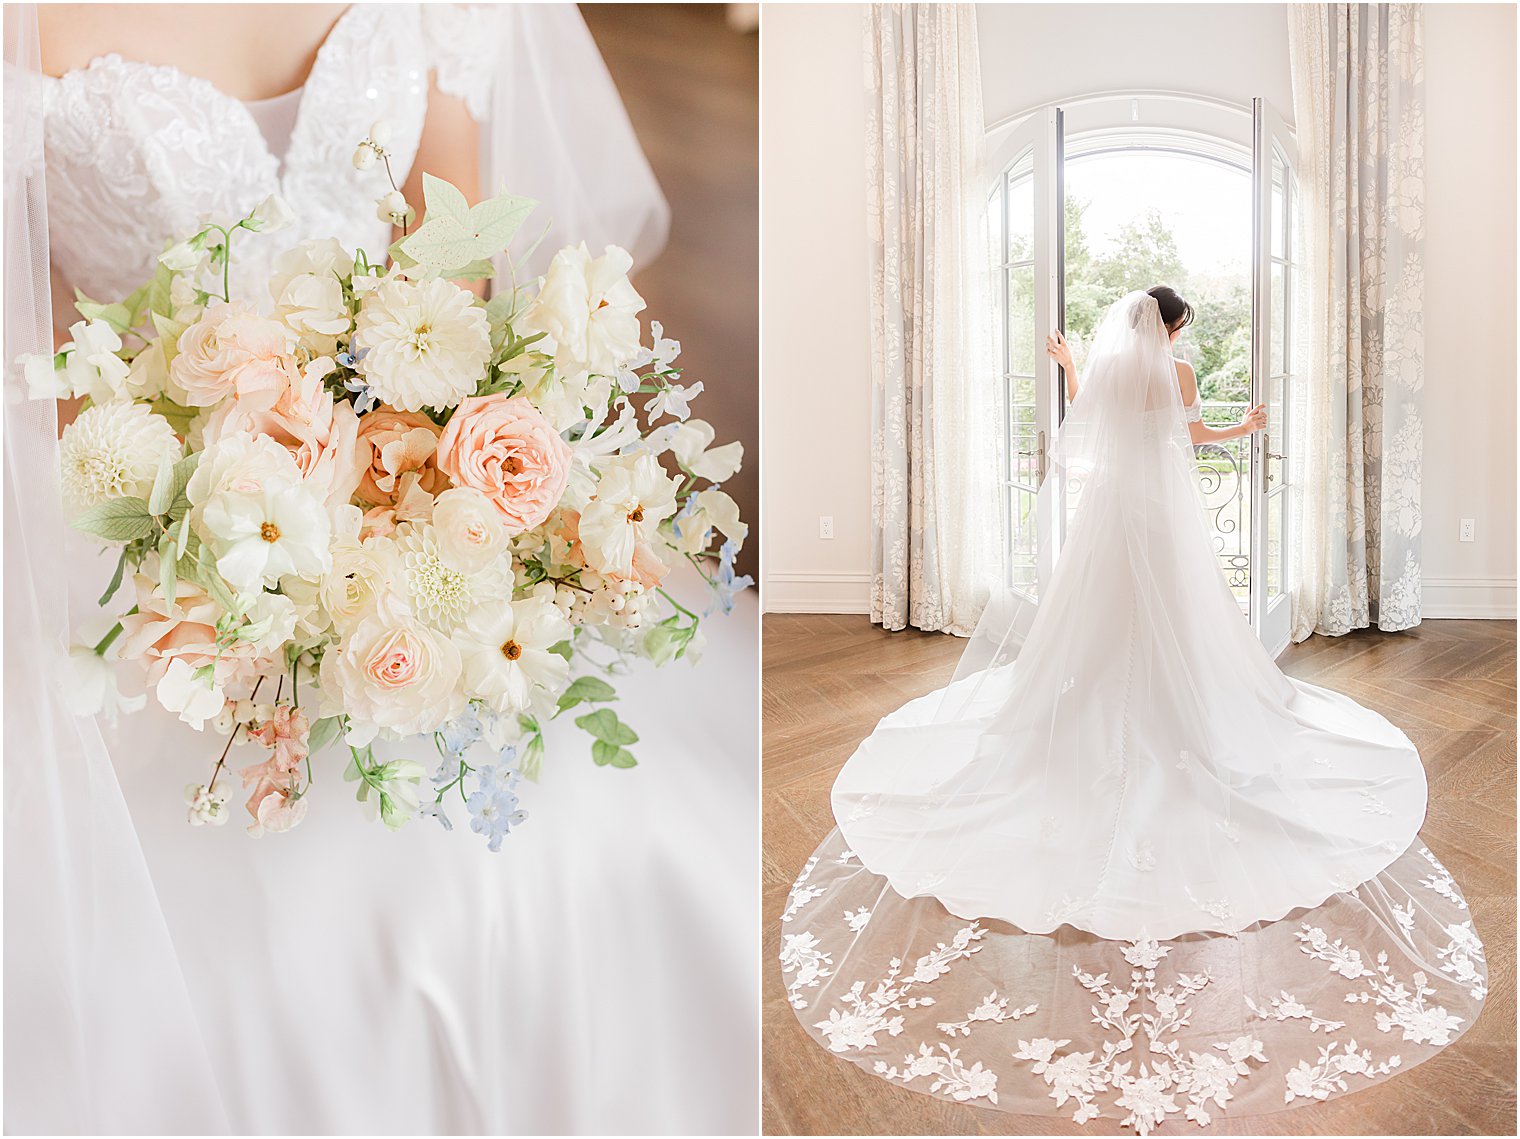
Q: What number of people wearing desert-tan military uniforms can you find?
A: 0